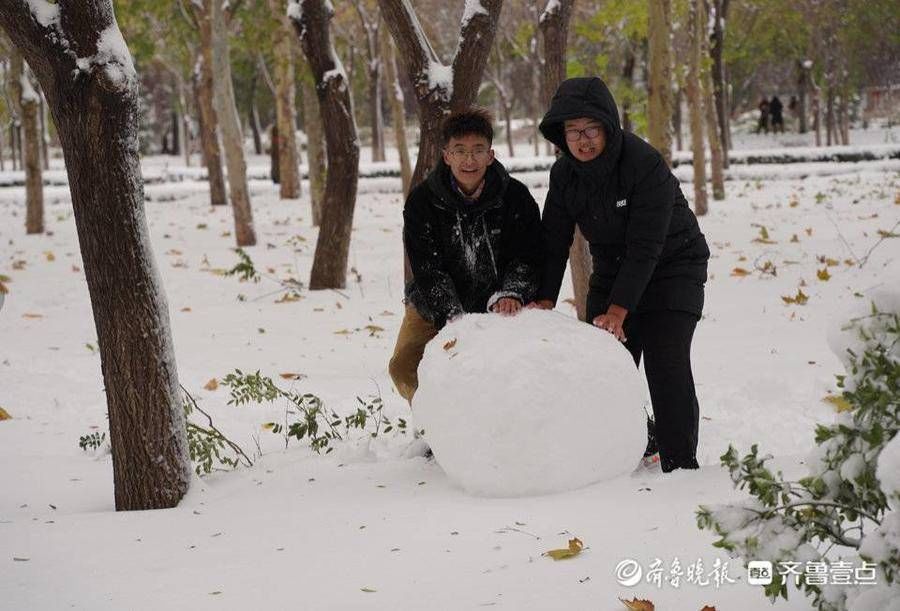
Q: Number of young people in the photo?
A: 2